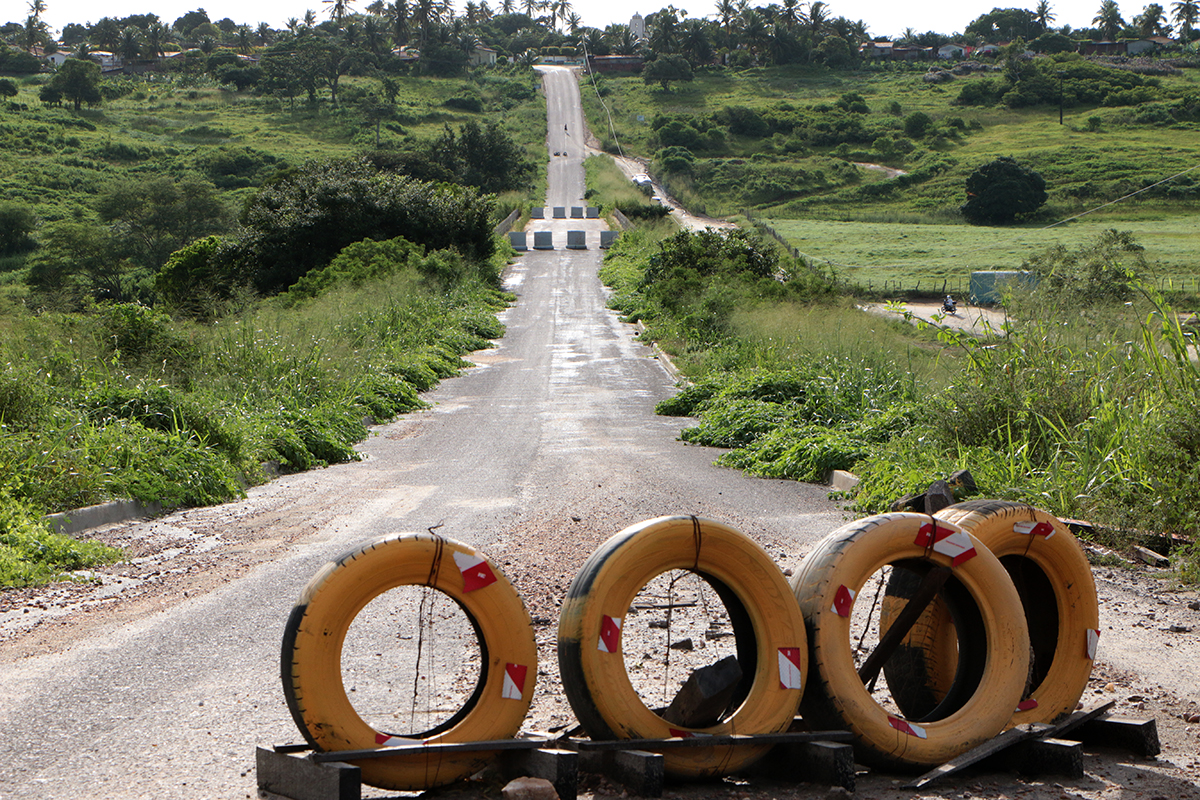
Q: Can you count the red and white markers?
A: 12